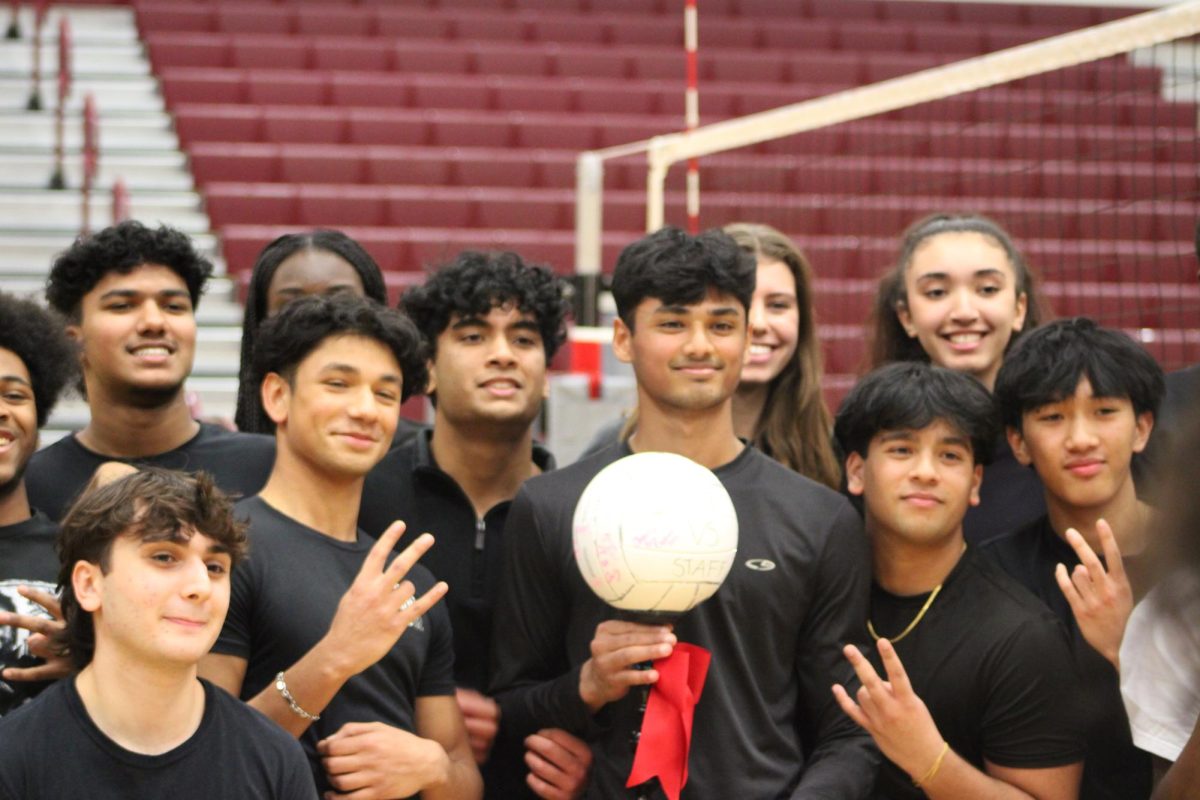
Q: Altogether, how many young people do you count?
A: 11